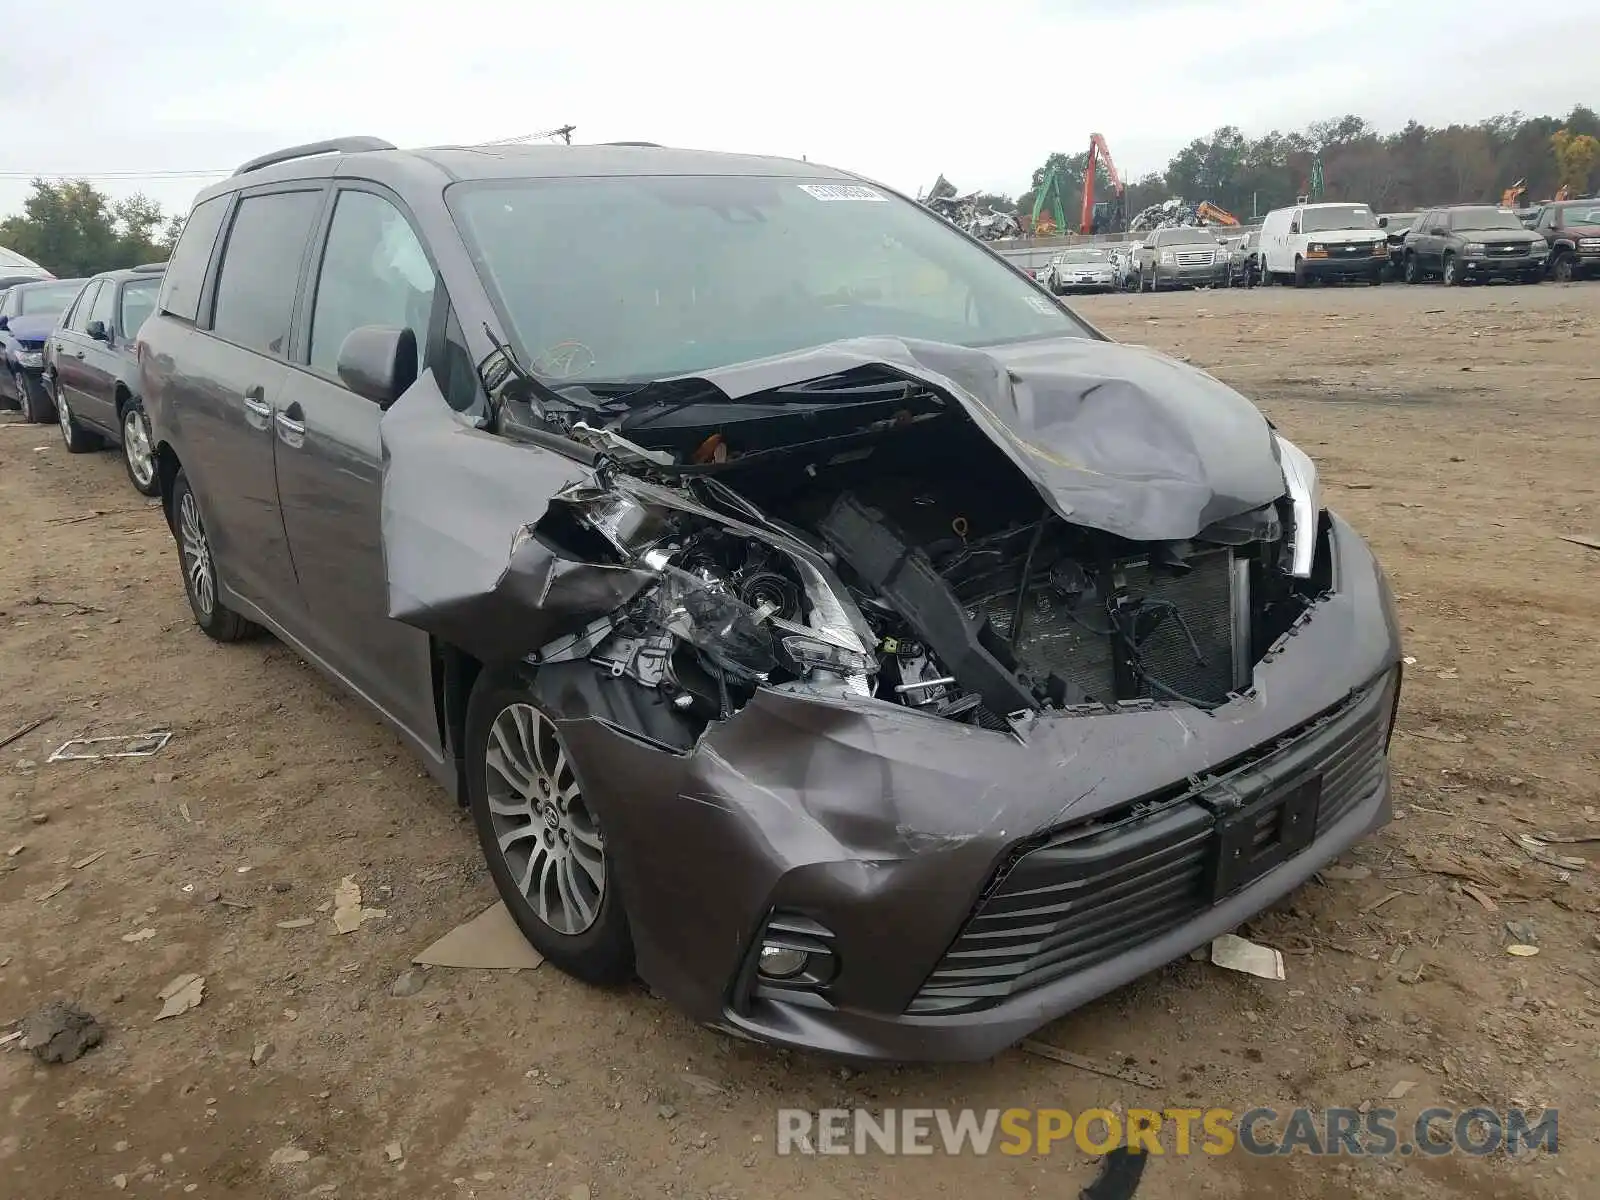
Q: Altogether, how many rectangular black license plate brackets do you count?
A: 1